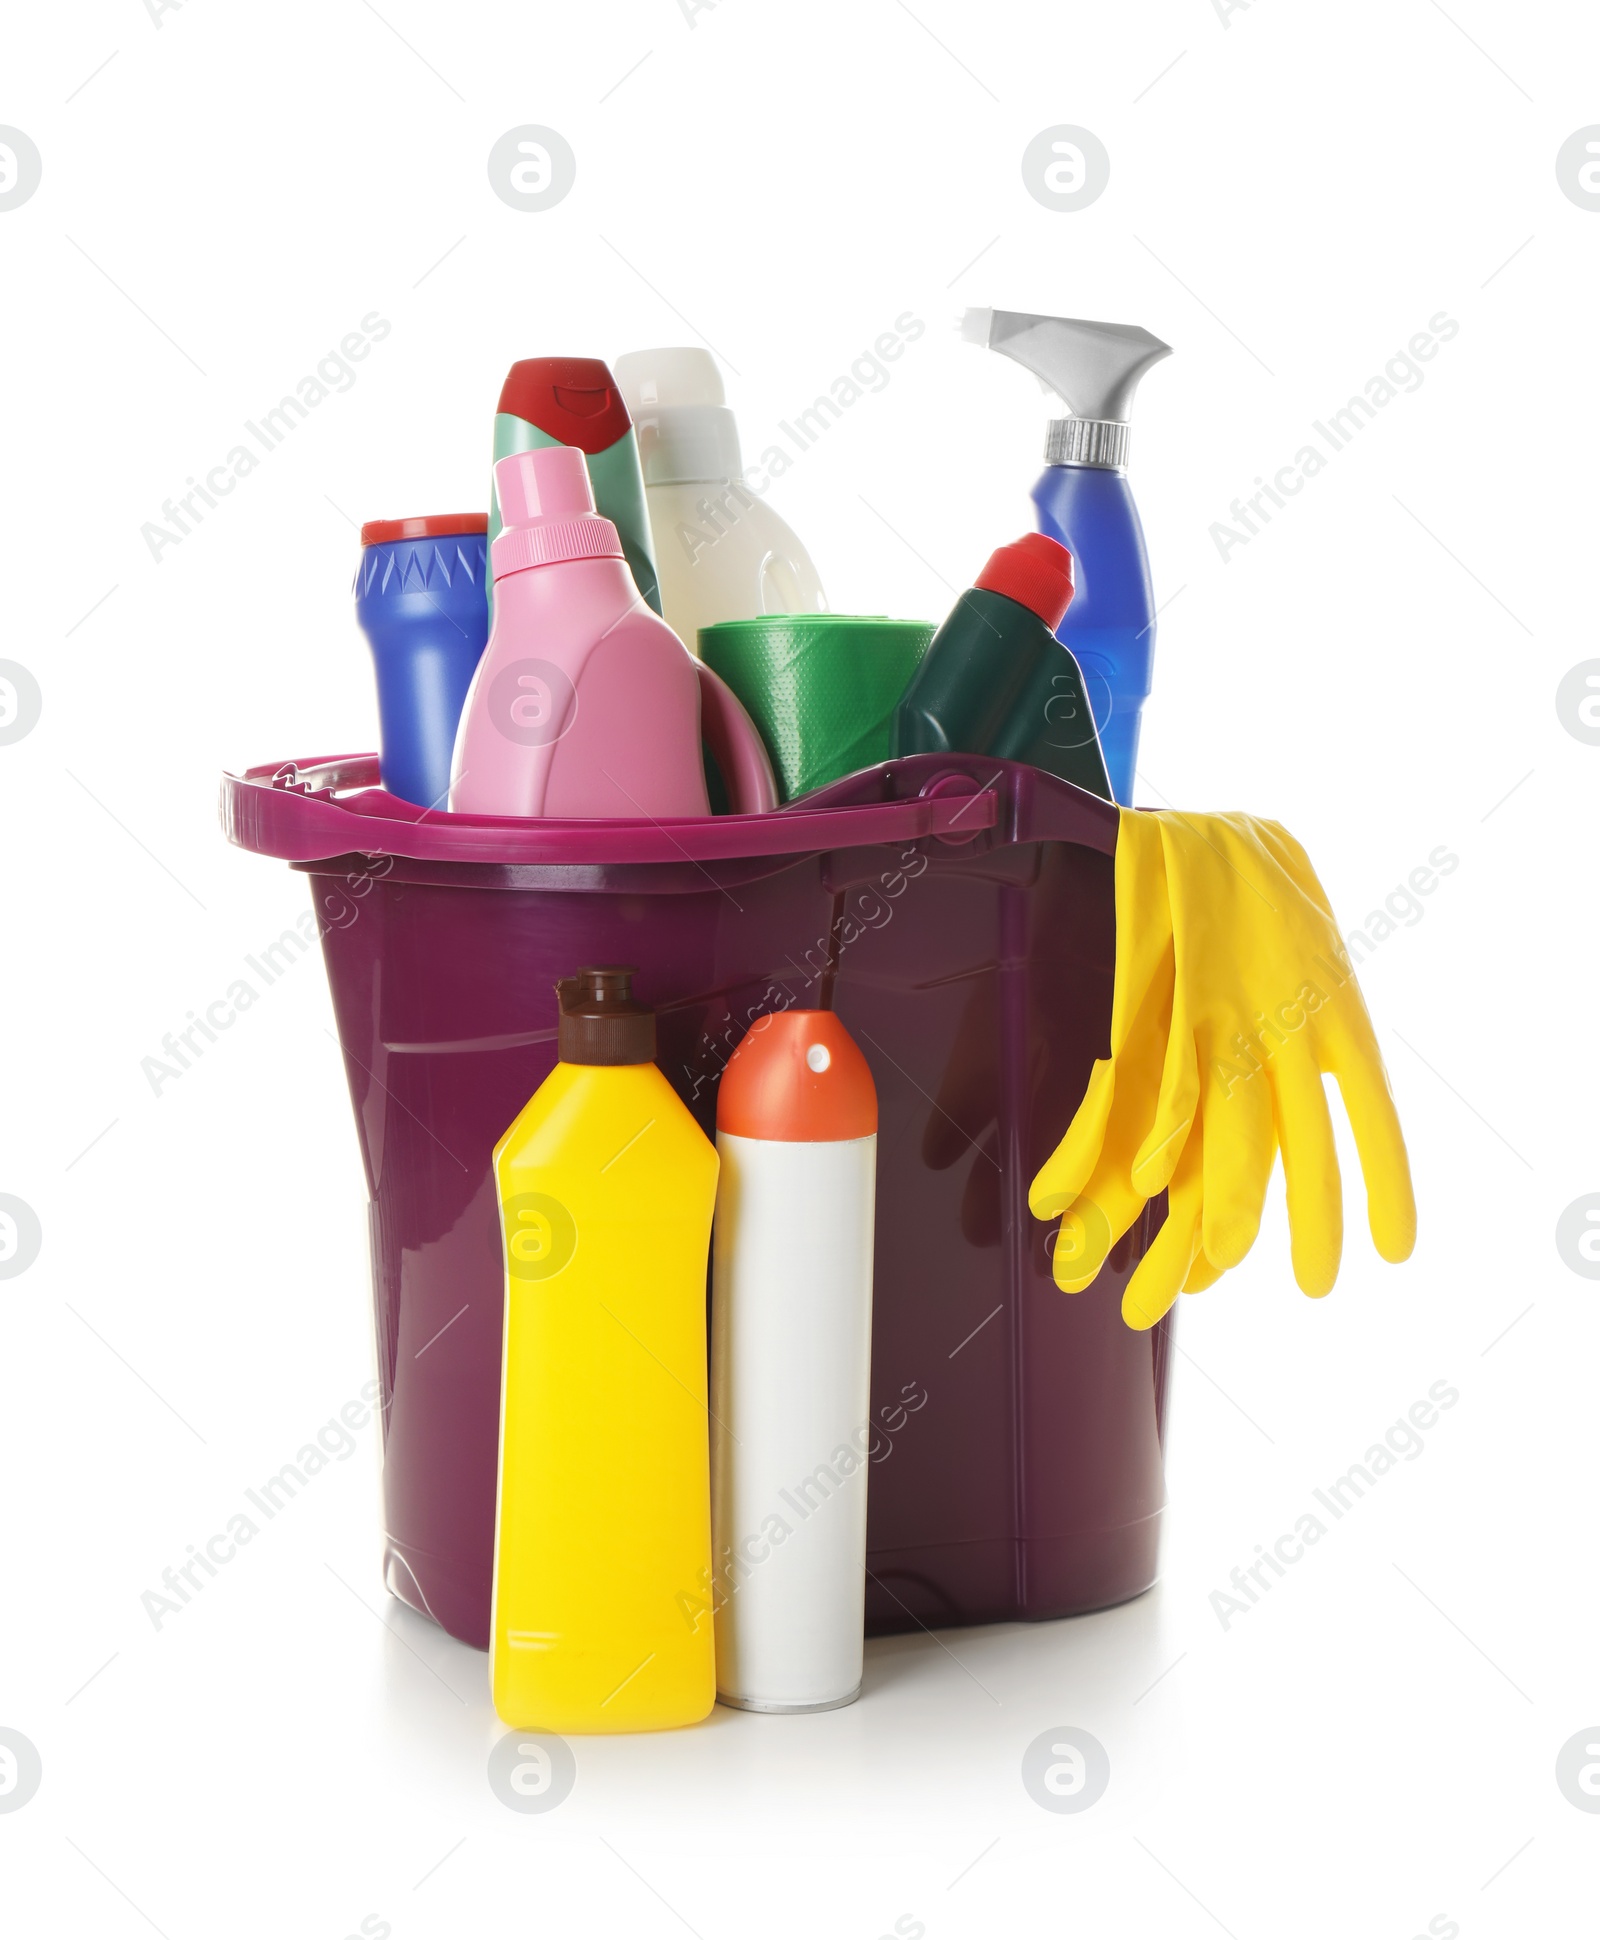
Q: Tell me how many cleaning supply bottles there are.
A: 8